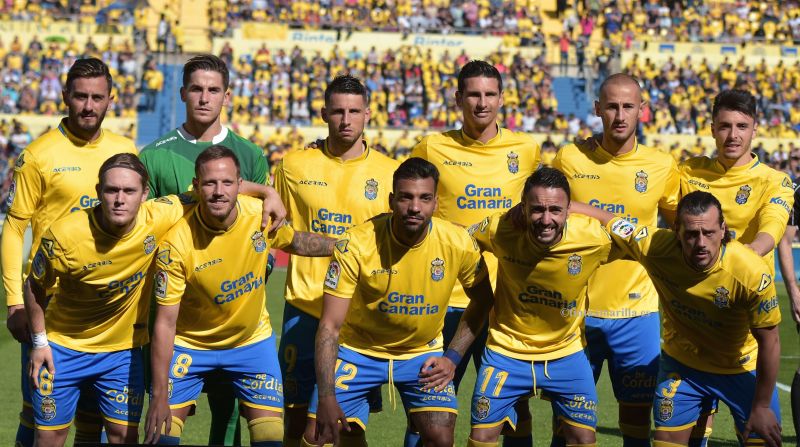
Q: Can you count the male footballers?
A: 11